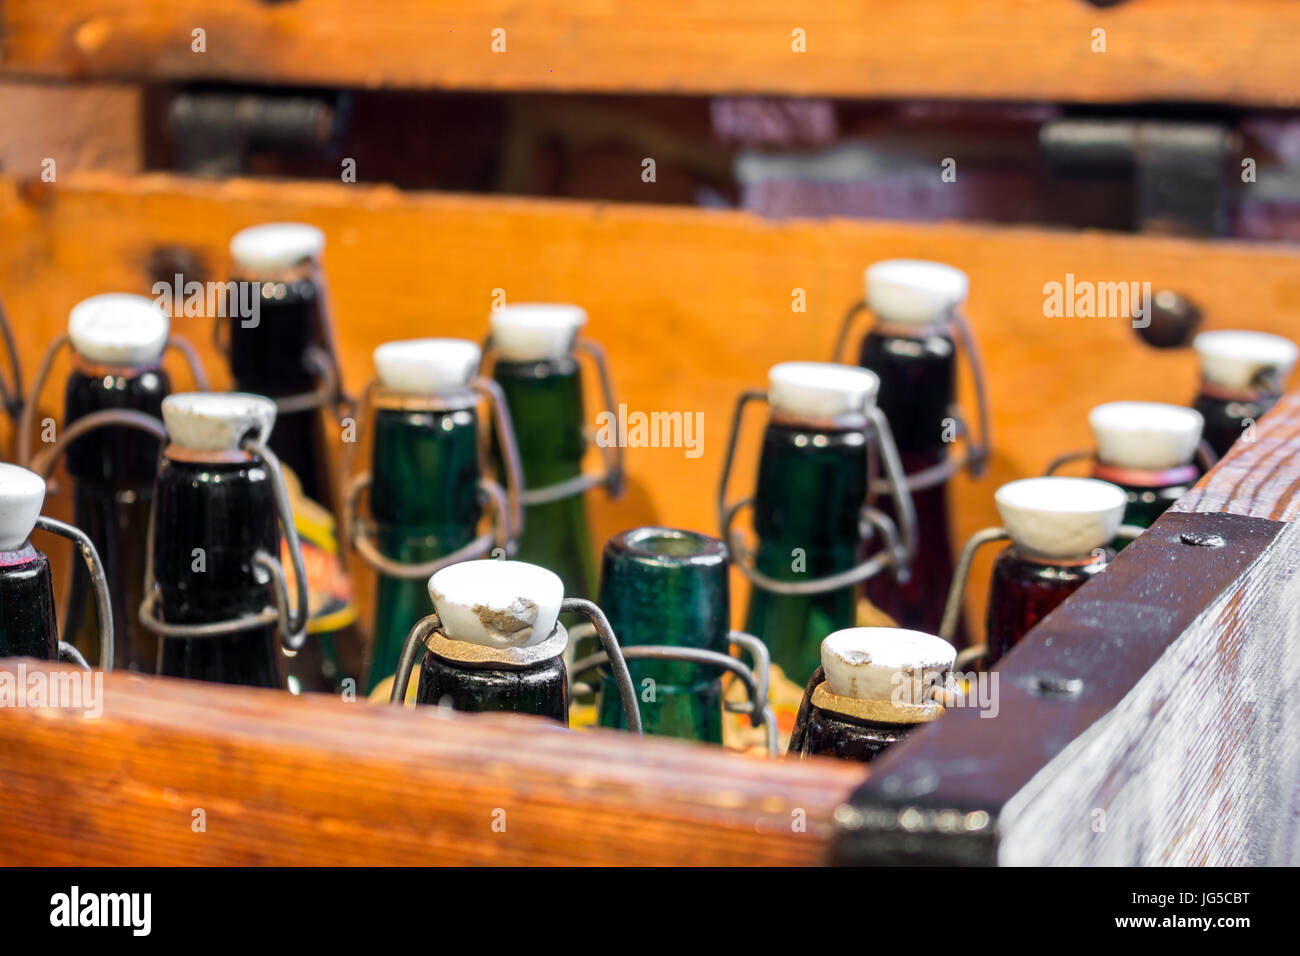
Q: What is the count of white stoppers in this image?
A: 13